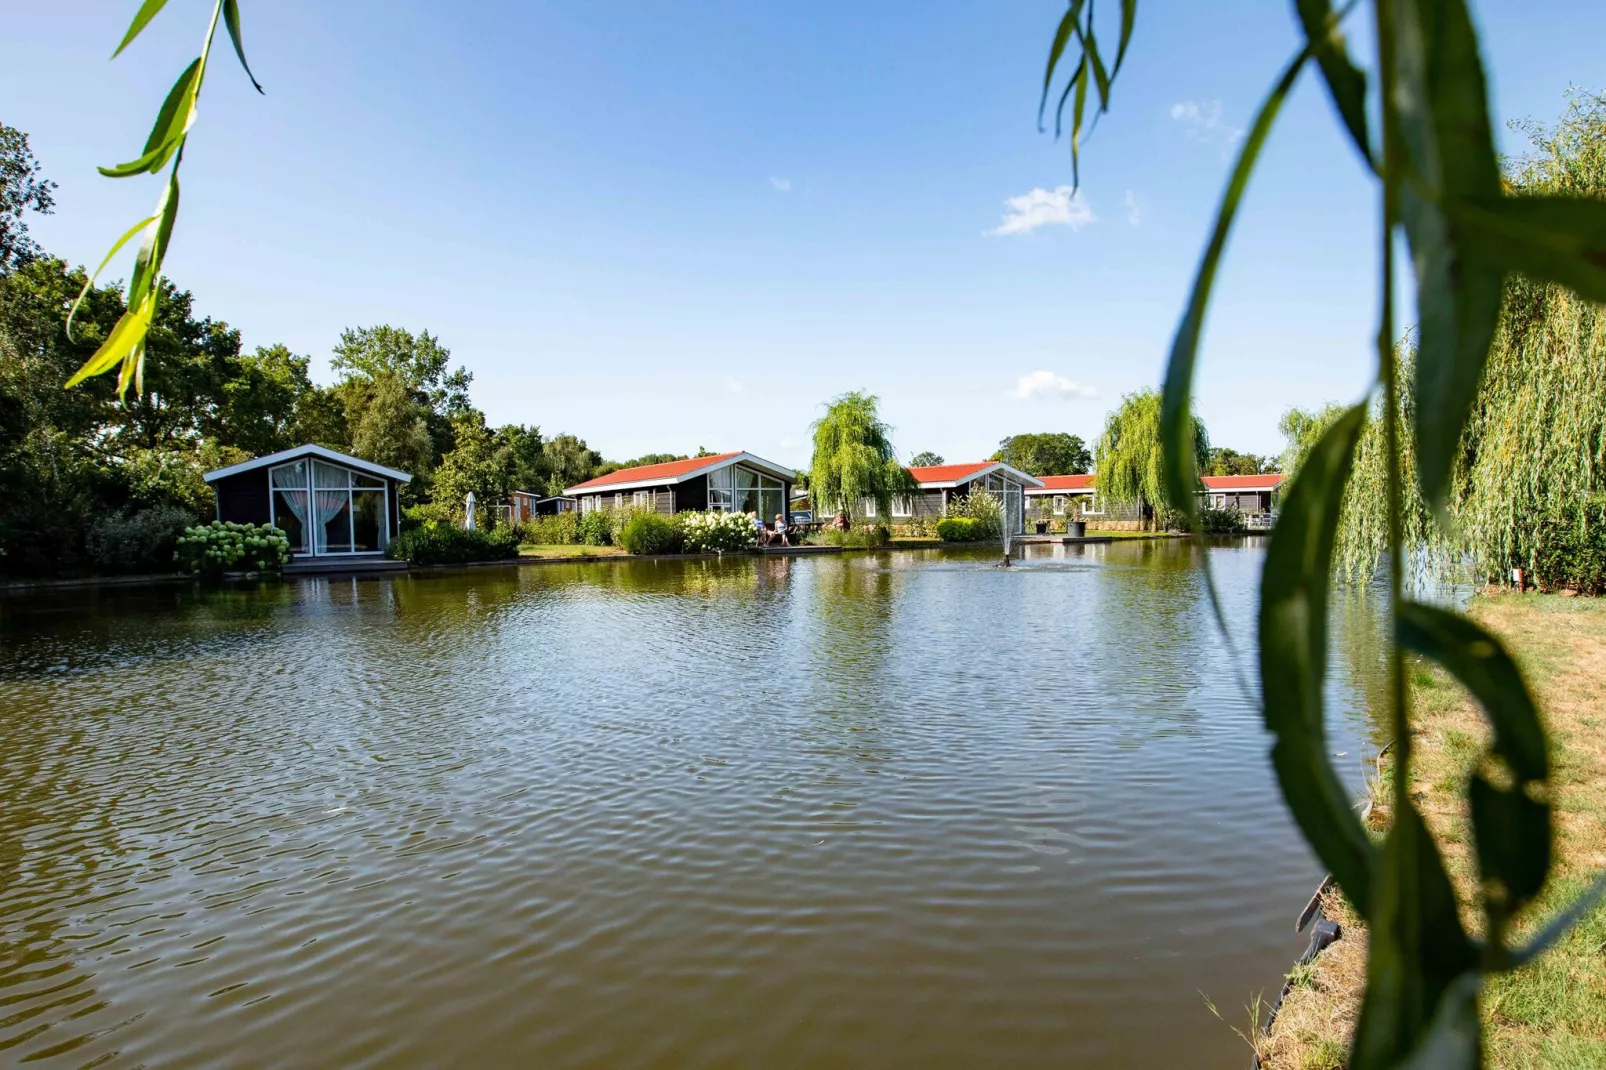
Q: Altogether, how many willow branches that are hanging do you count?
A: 3